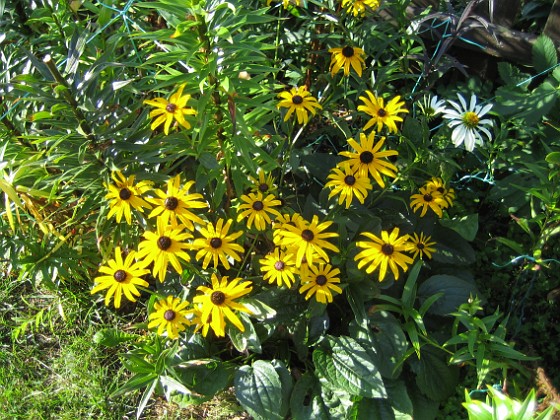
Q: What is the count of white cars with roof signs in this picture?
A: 0